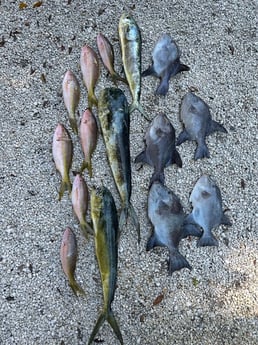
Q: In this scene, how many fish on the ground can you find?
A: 15